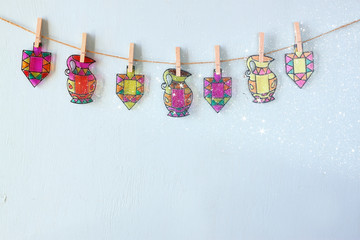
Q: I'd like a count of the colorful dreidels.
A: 4